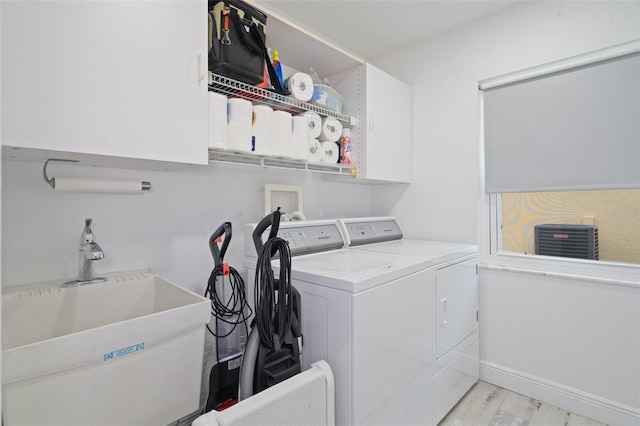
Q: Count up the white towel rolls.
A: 11